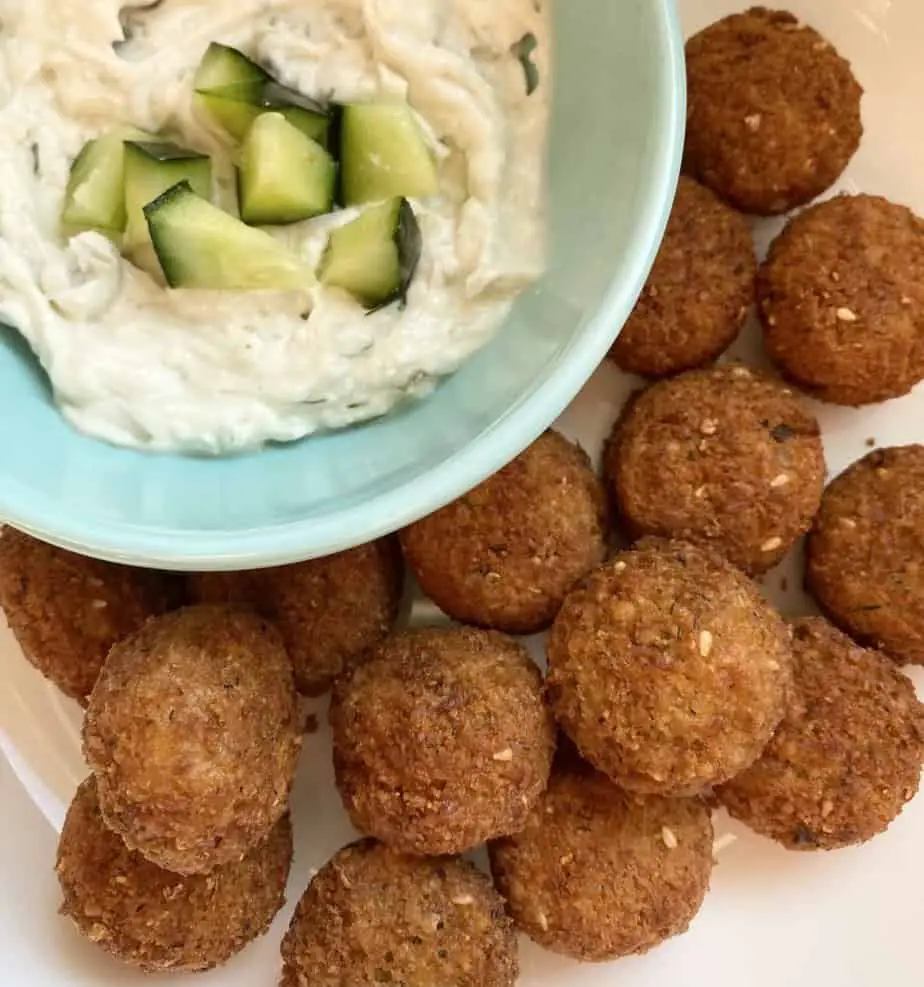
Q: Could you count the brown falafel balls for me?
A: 15